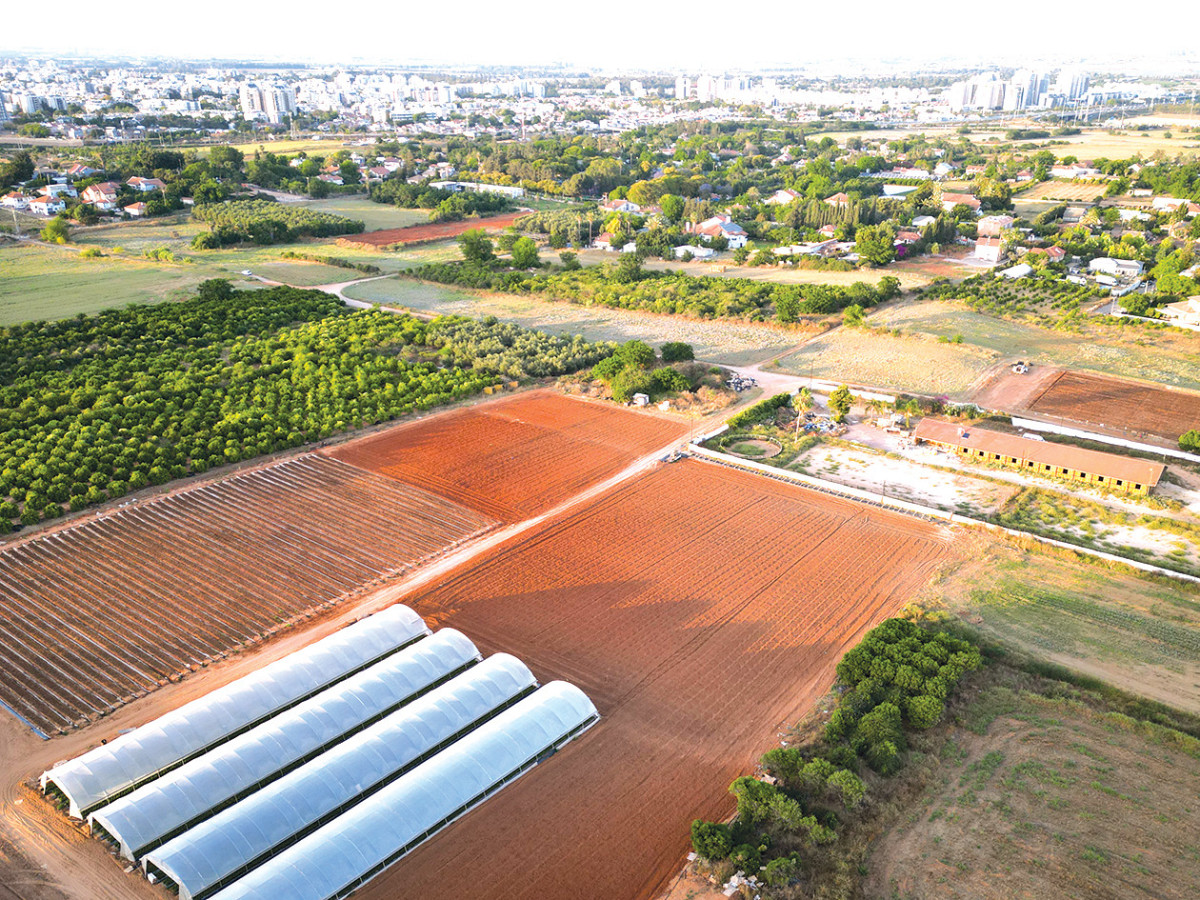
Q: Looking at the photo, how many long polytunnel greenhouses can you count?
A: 4